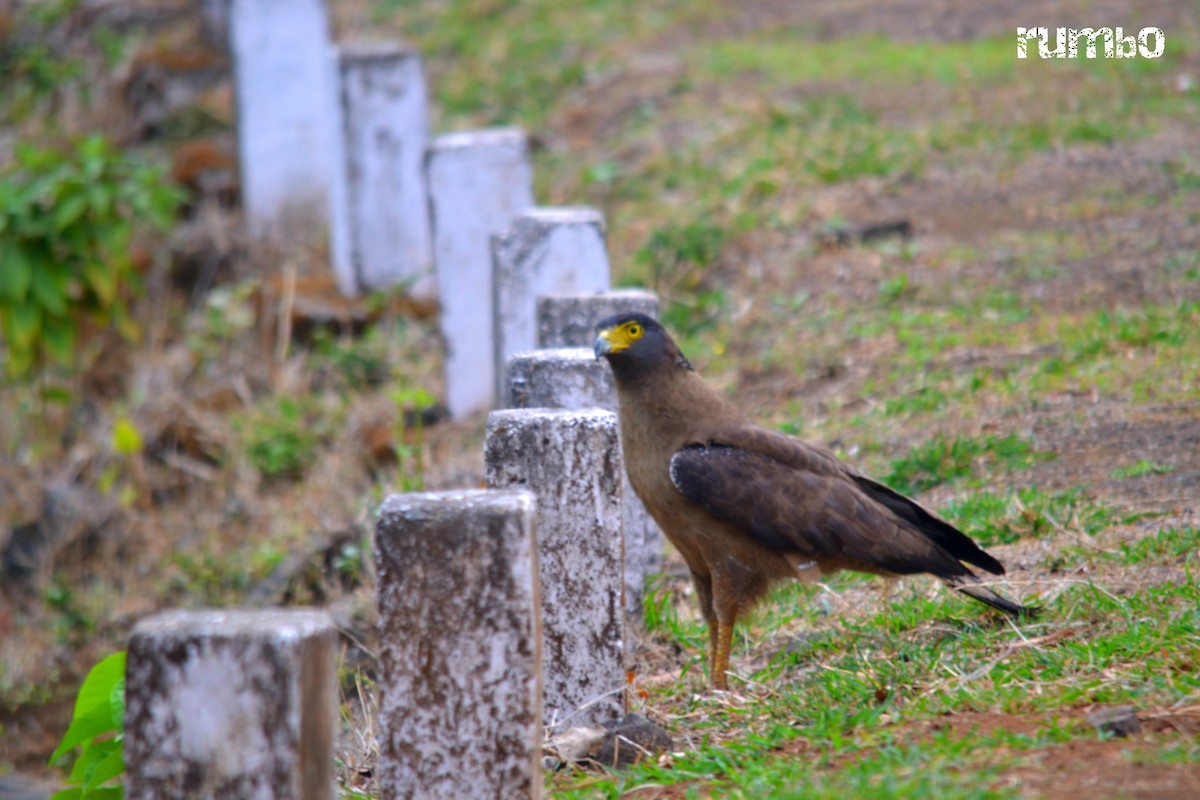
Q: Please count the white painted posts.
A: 9